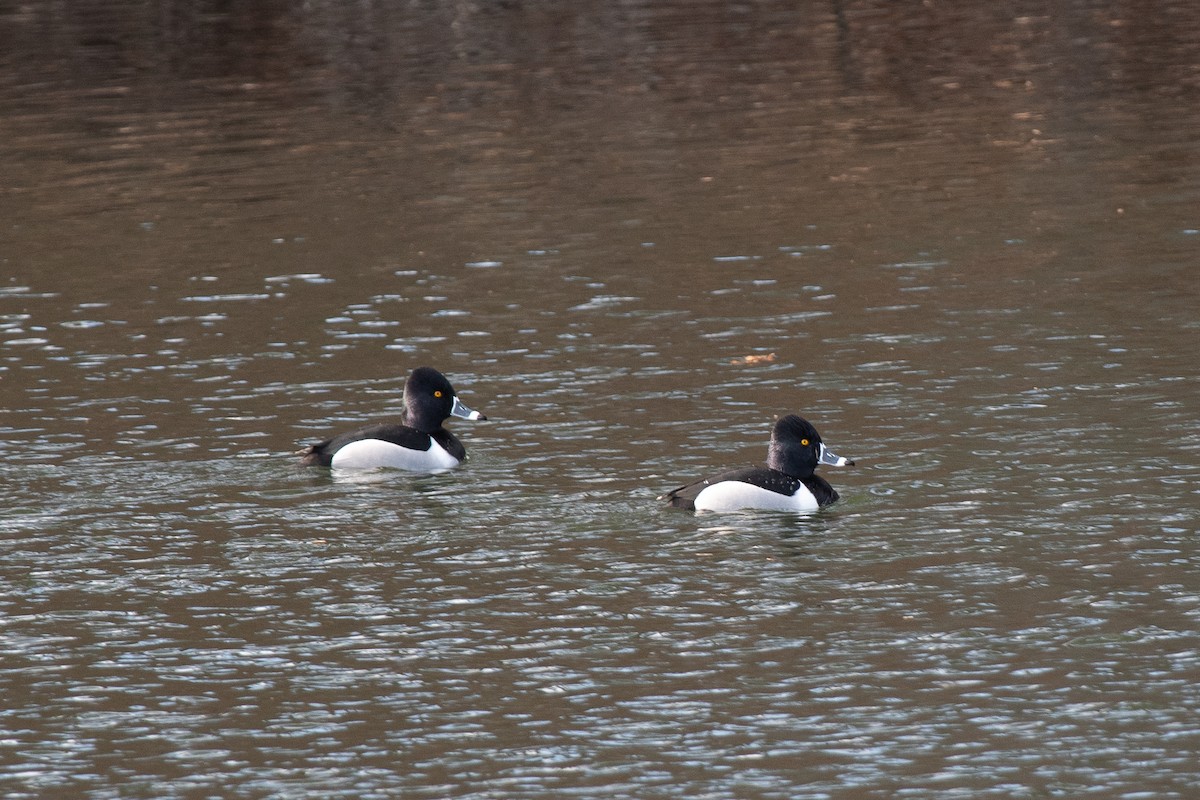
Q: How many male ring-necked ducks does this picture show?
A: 2